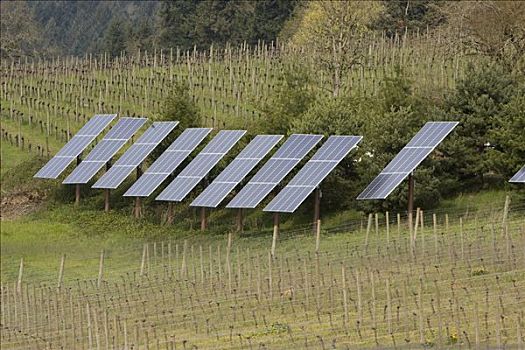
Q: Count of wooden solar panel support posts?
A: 9